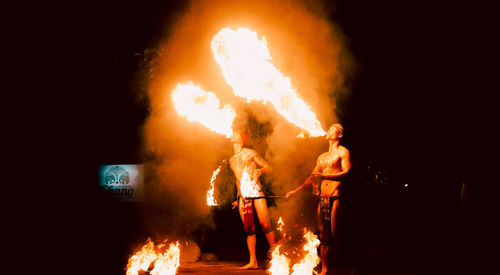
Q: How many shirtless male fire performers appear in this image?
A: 2